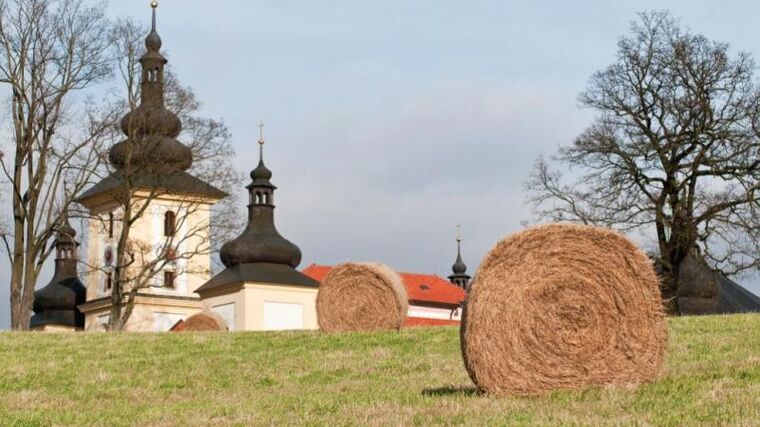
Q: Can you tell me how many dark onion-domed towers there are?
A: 4